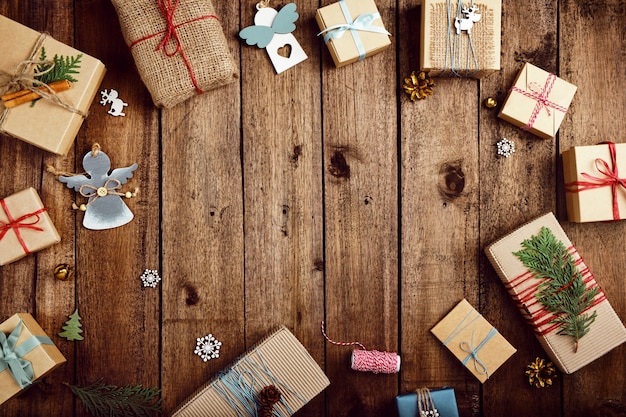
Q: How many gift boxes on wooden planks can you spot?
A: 12